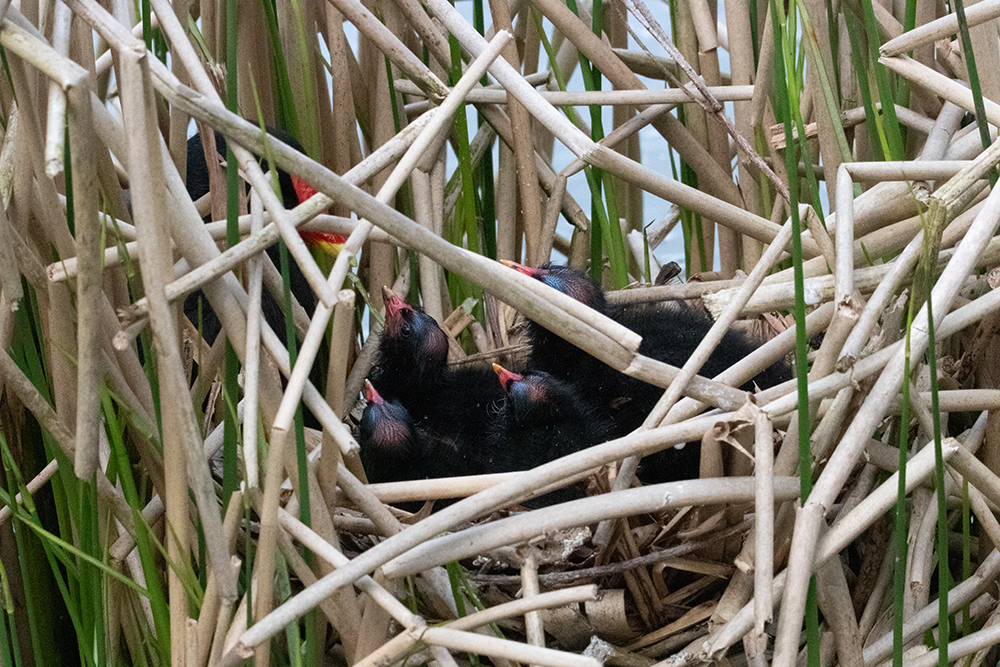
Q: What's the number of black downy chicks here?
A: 4